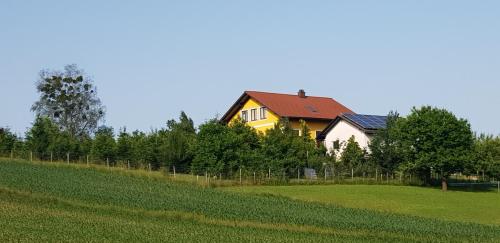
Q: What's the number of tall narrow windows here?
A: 3